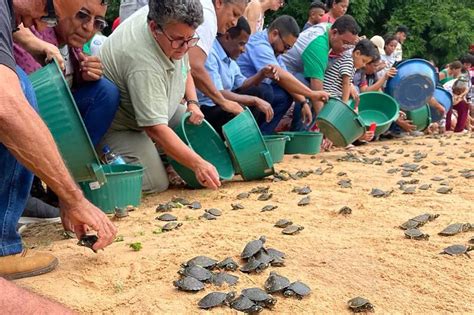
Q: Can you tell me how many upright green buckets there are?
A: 3